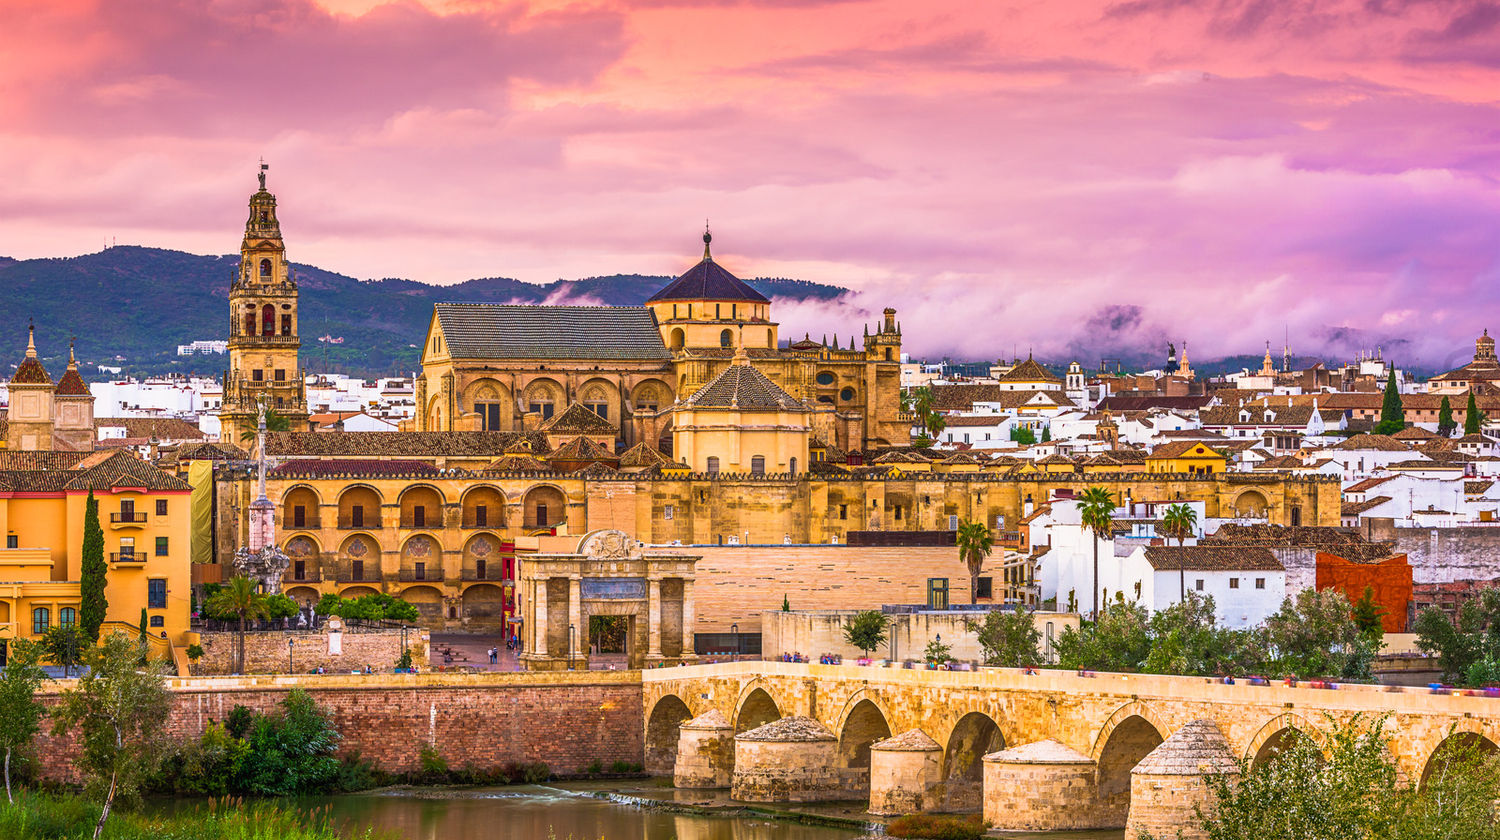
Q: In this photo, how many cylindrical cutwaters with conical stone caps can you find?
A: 5